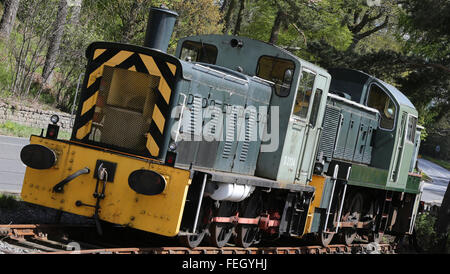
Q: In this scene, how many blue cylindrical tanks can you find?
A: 0